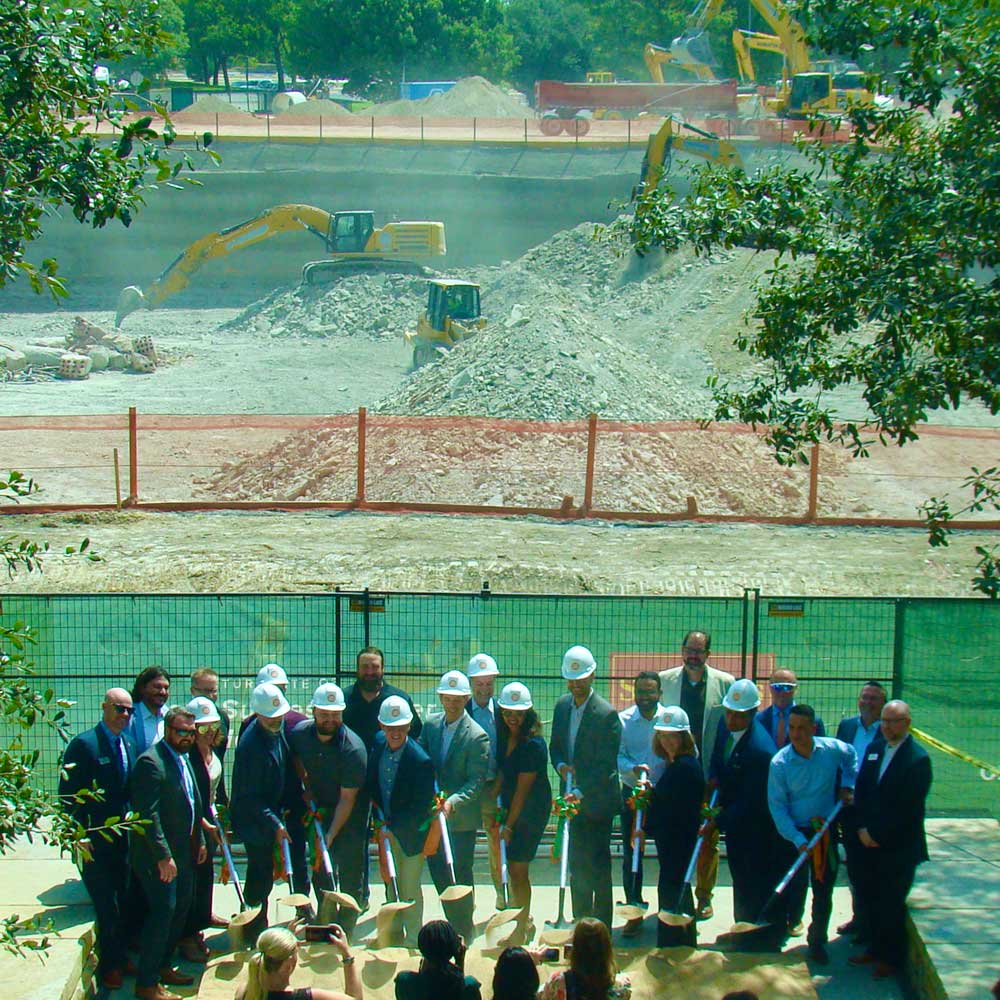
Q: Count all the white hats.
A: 11